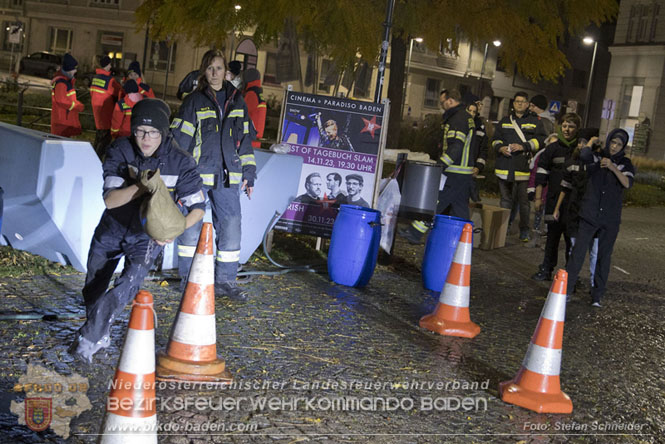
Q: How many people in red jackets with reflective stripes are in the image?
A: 5